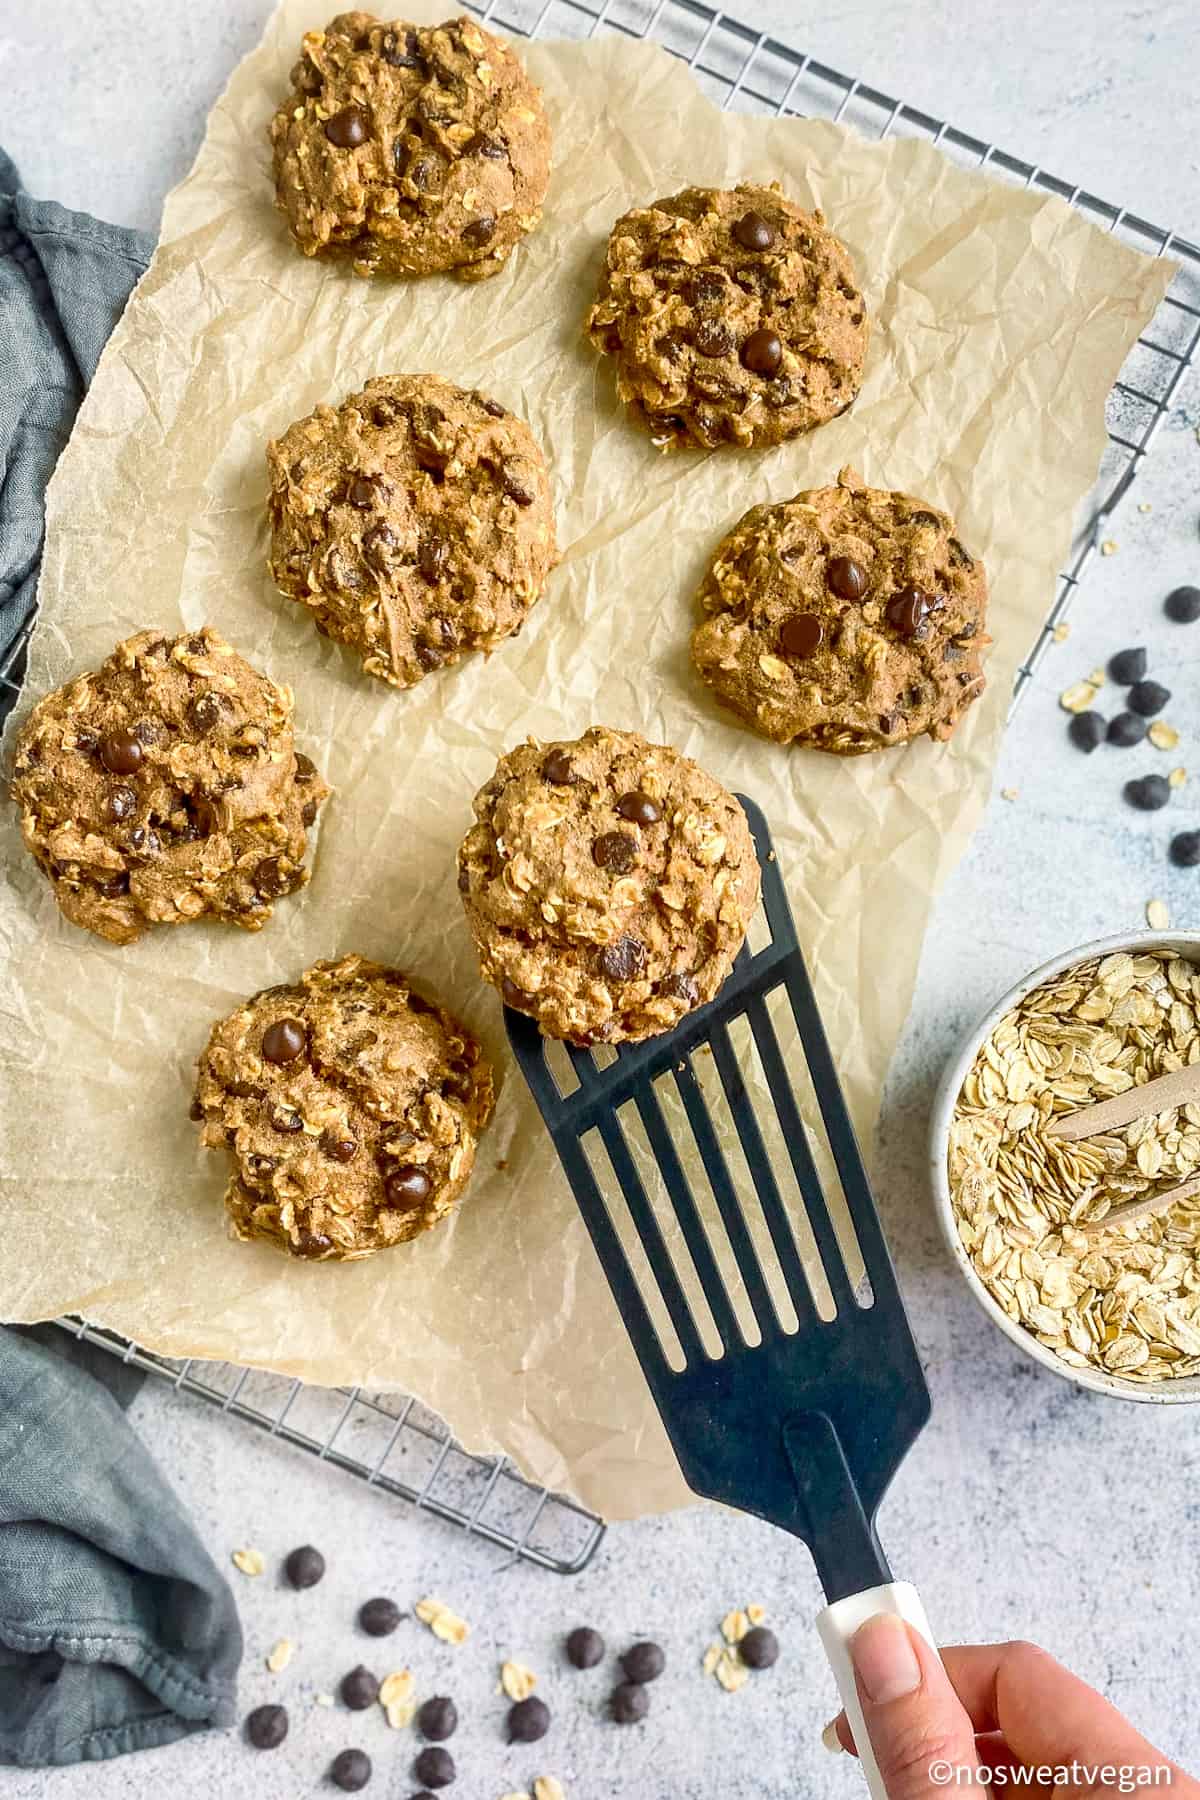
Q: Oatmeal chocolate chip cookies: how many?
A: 7